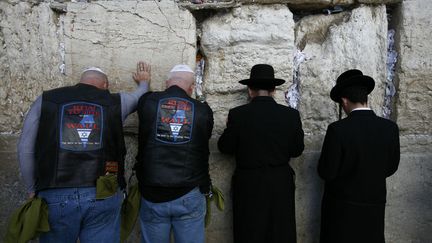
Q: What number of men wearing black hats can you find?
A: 2